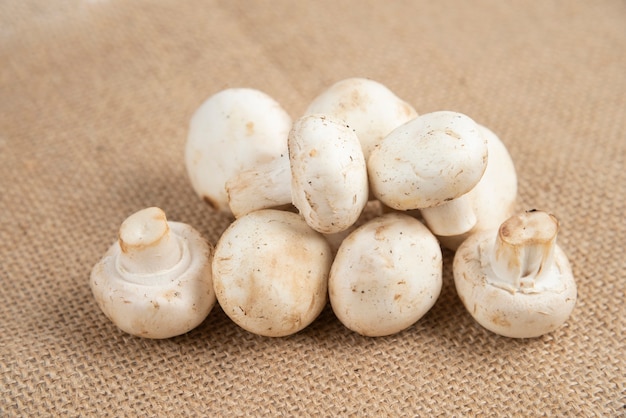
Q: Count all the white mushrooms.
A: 9